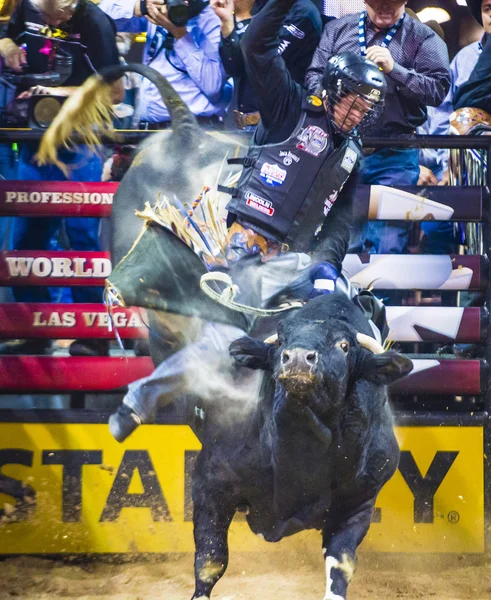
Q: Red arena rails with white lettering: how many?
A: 3